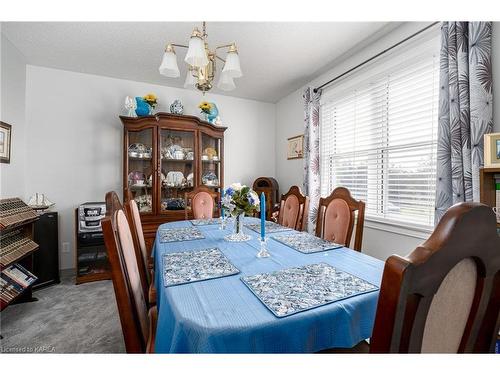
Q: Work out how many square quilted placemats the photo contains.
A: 6